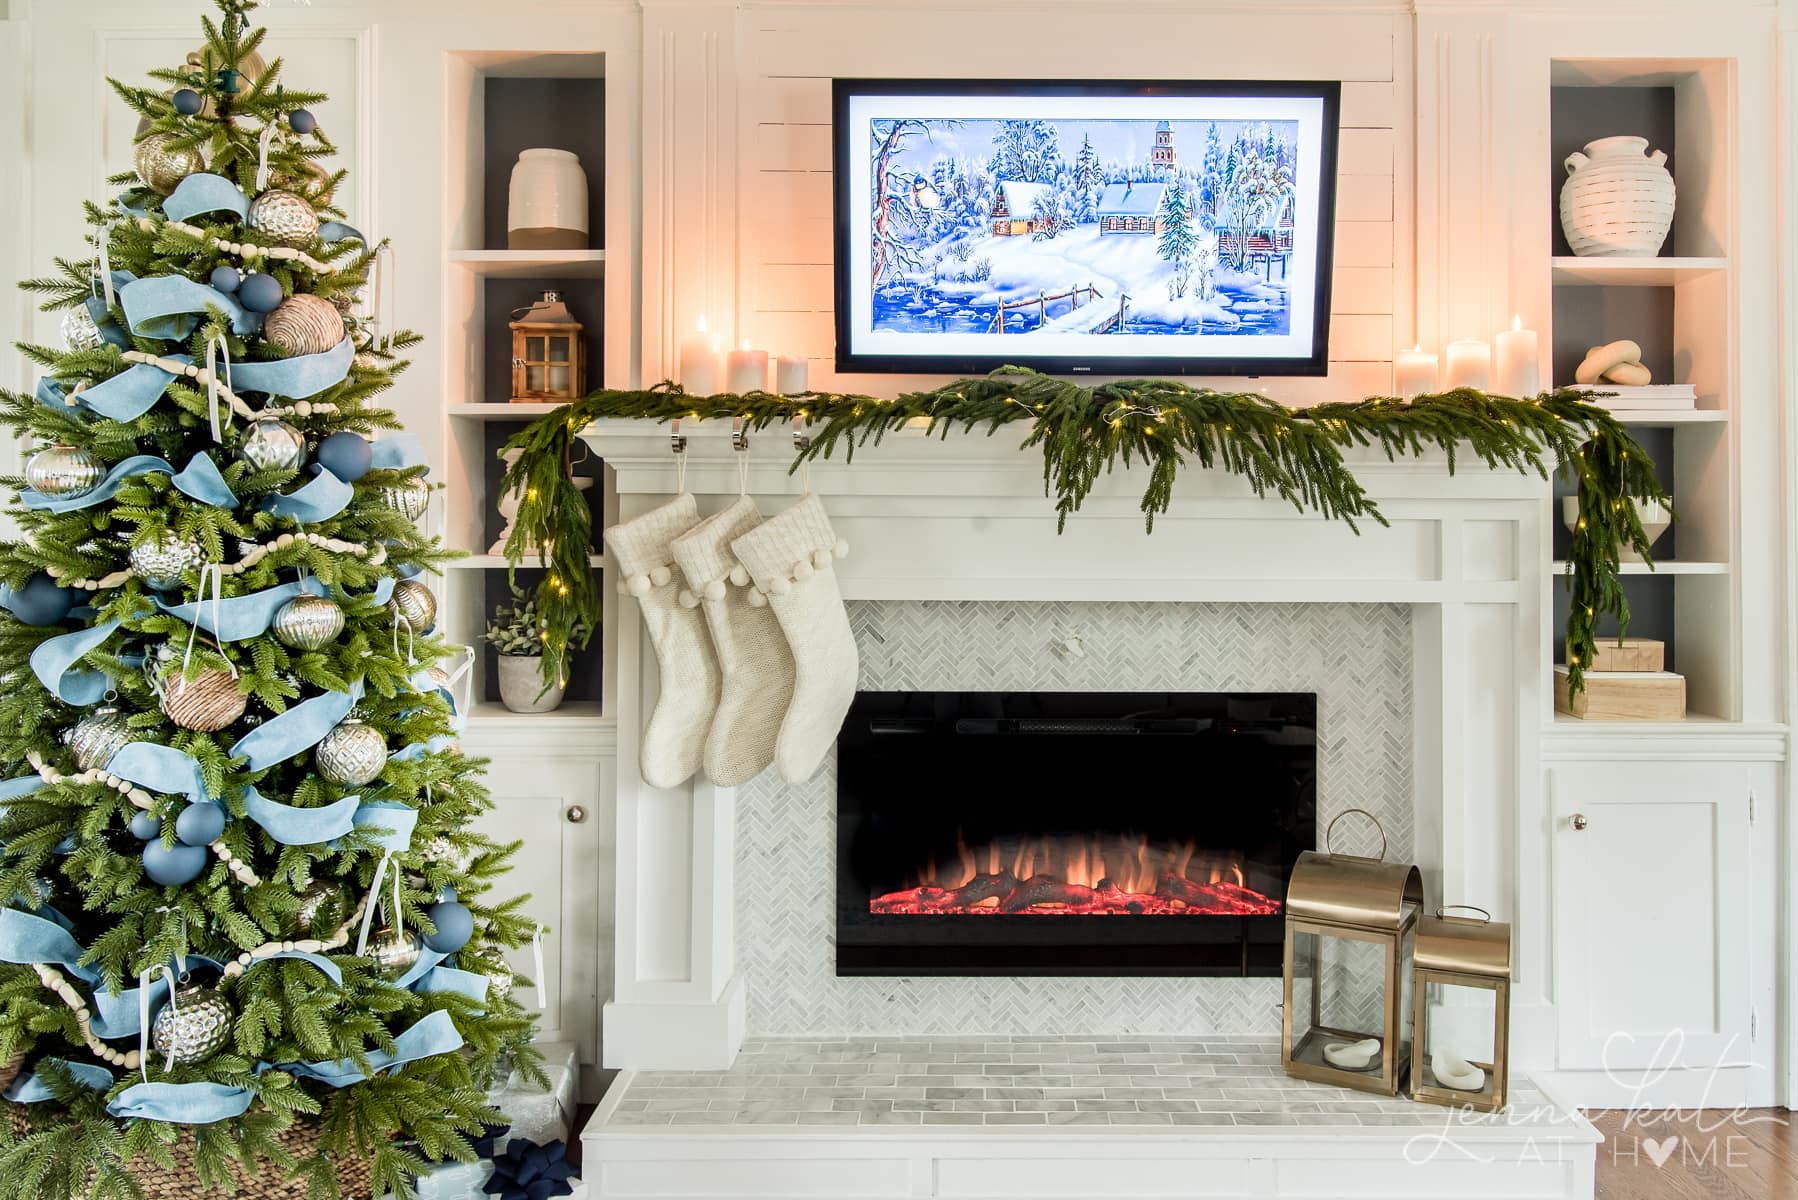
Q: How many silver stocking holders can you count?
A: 3